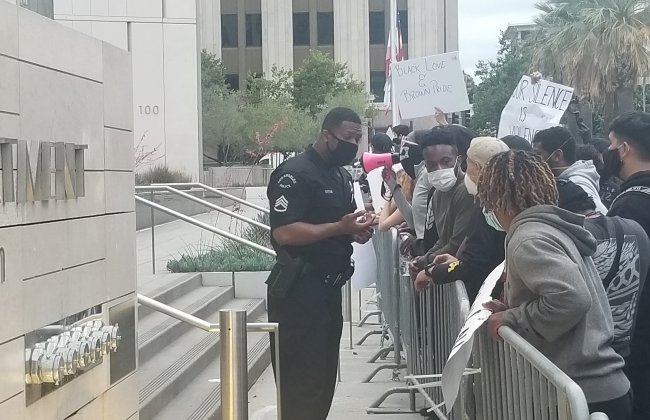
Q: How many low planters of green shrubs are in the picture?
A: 1